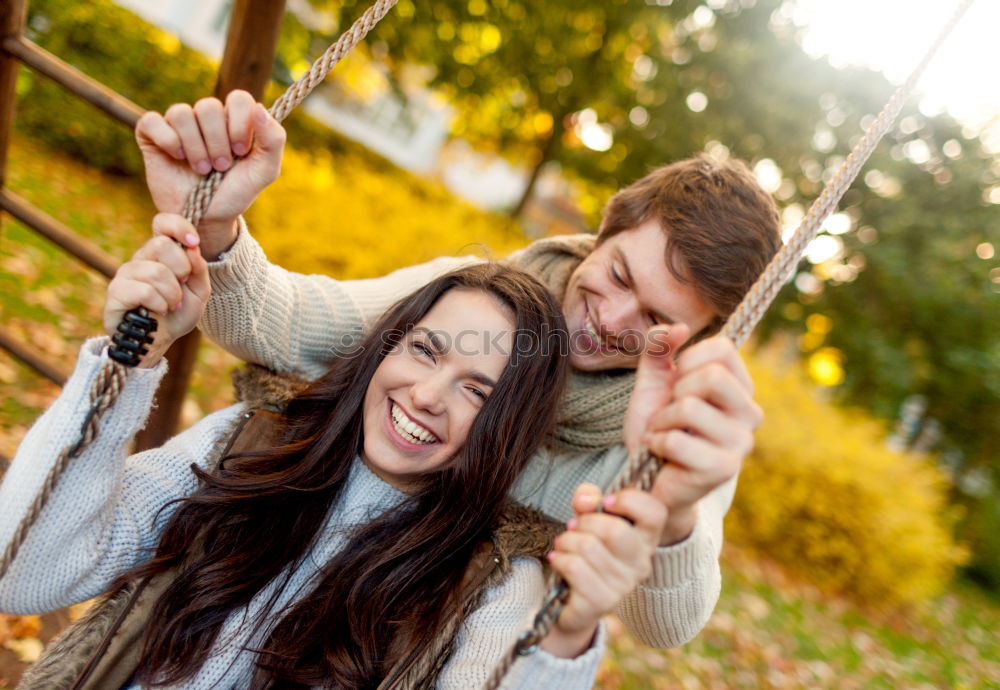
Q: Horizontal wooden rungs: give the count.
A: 3